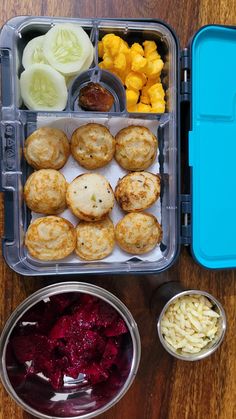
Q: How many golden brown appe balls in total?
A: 9